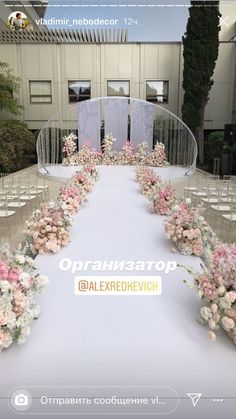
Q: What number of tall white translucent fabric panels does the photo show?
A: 3